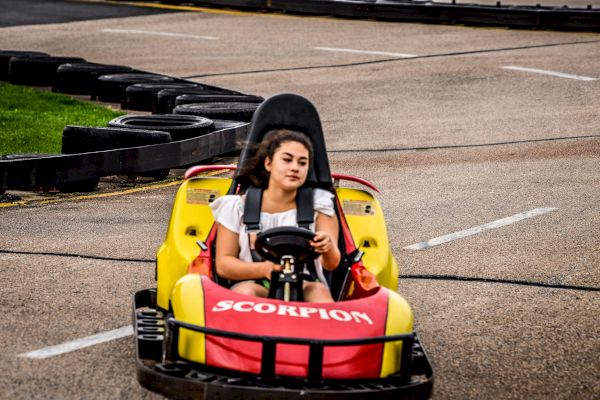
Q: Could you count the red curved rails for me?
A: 2